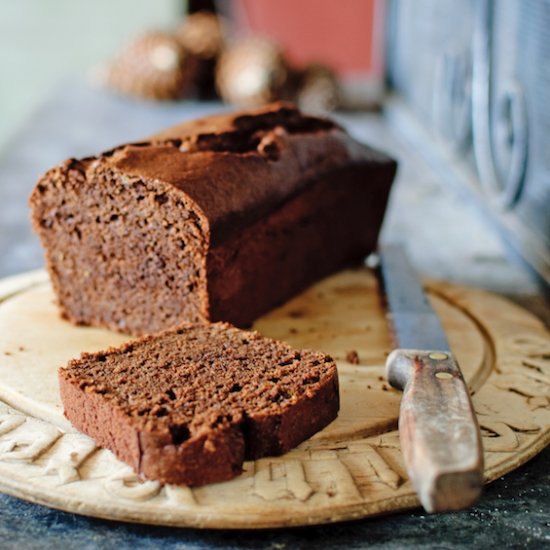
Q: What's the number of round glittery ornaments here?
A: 4